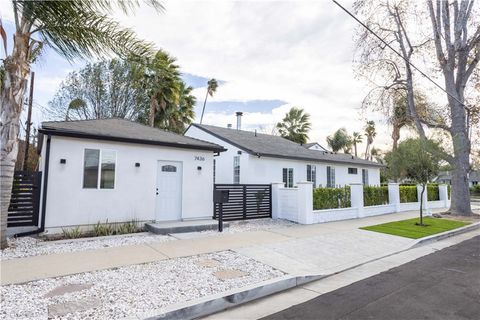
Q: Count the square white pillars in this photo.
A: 6